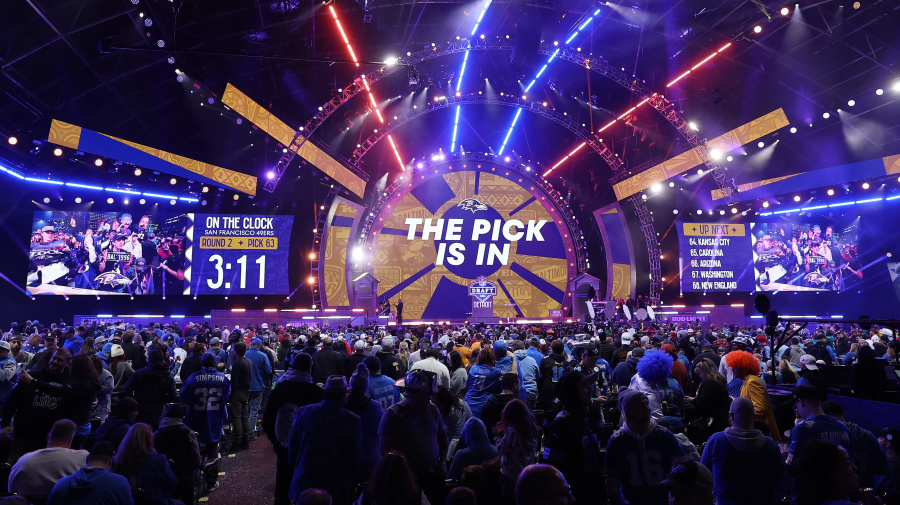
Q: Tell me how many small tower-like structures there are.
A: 2